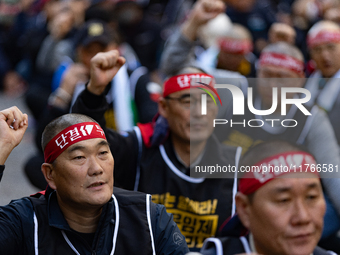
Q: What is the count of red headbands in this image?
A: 6